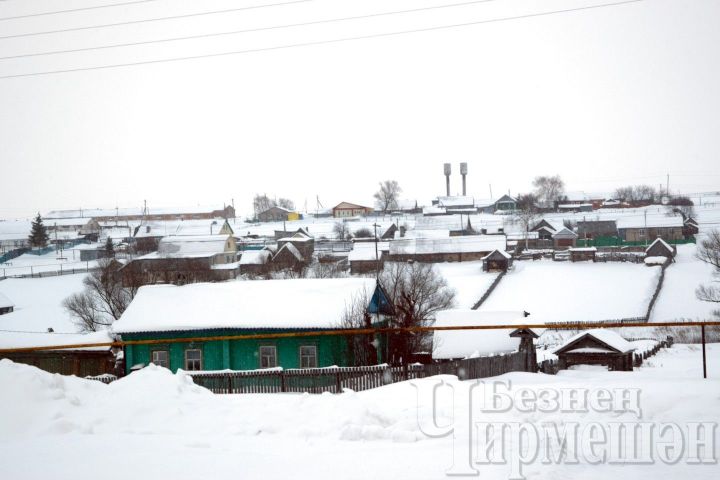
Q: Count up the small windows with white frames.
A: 4